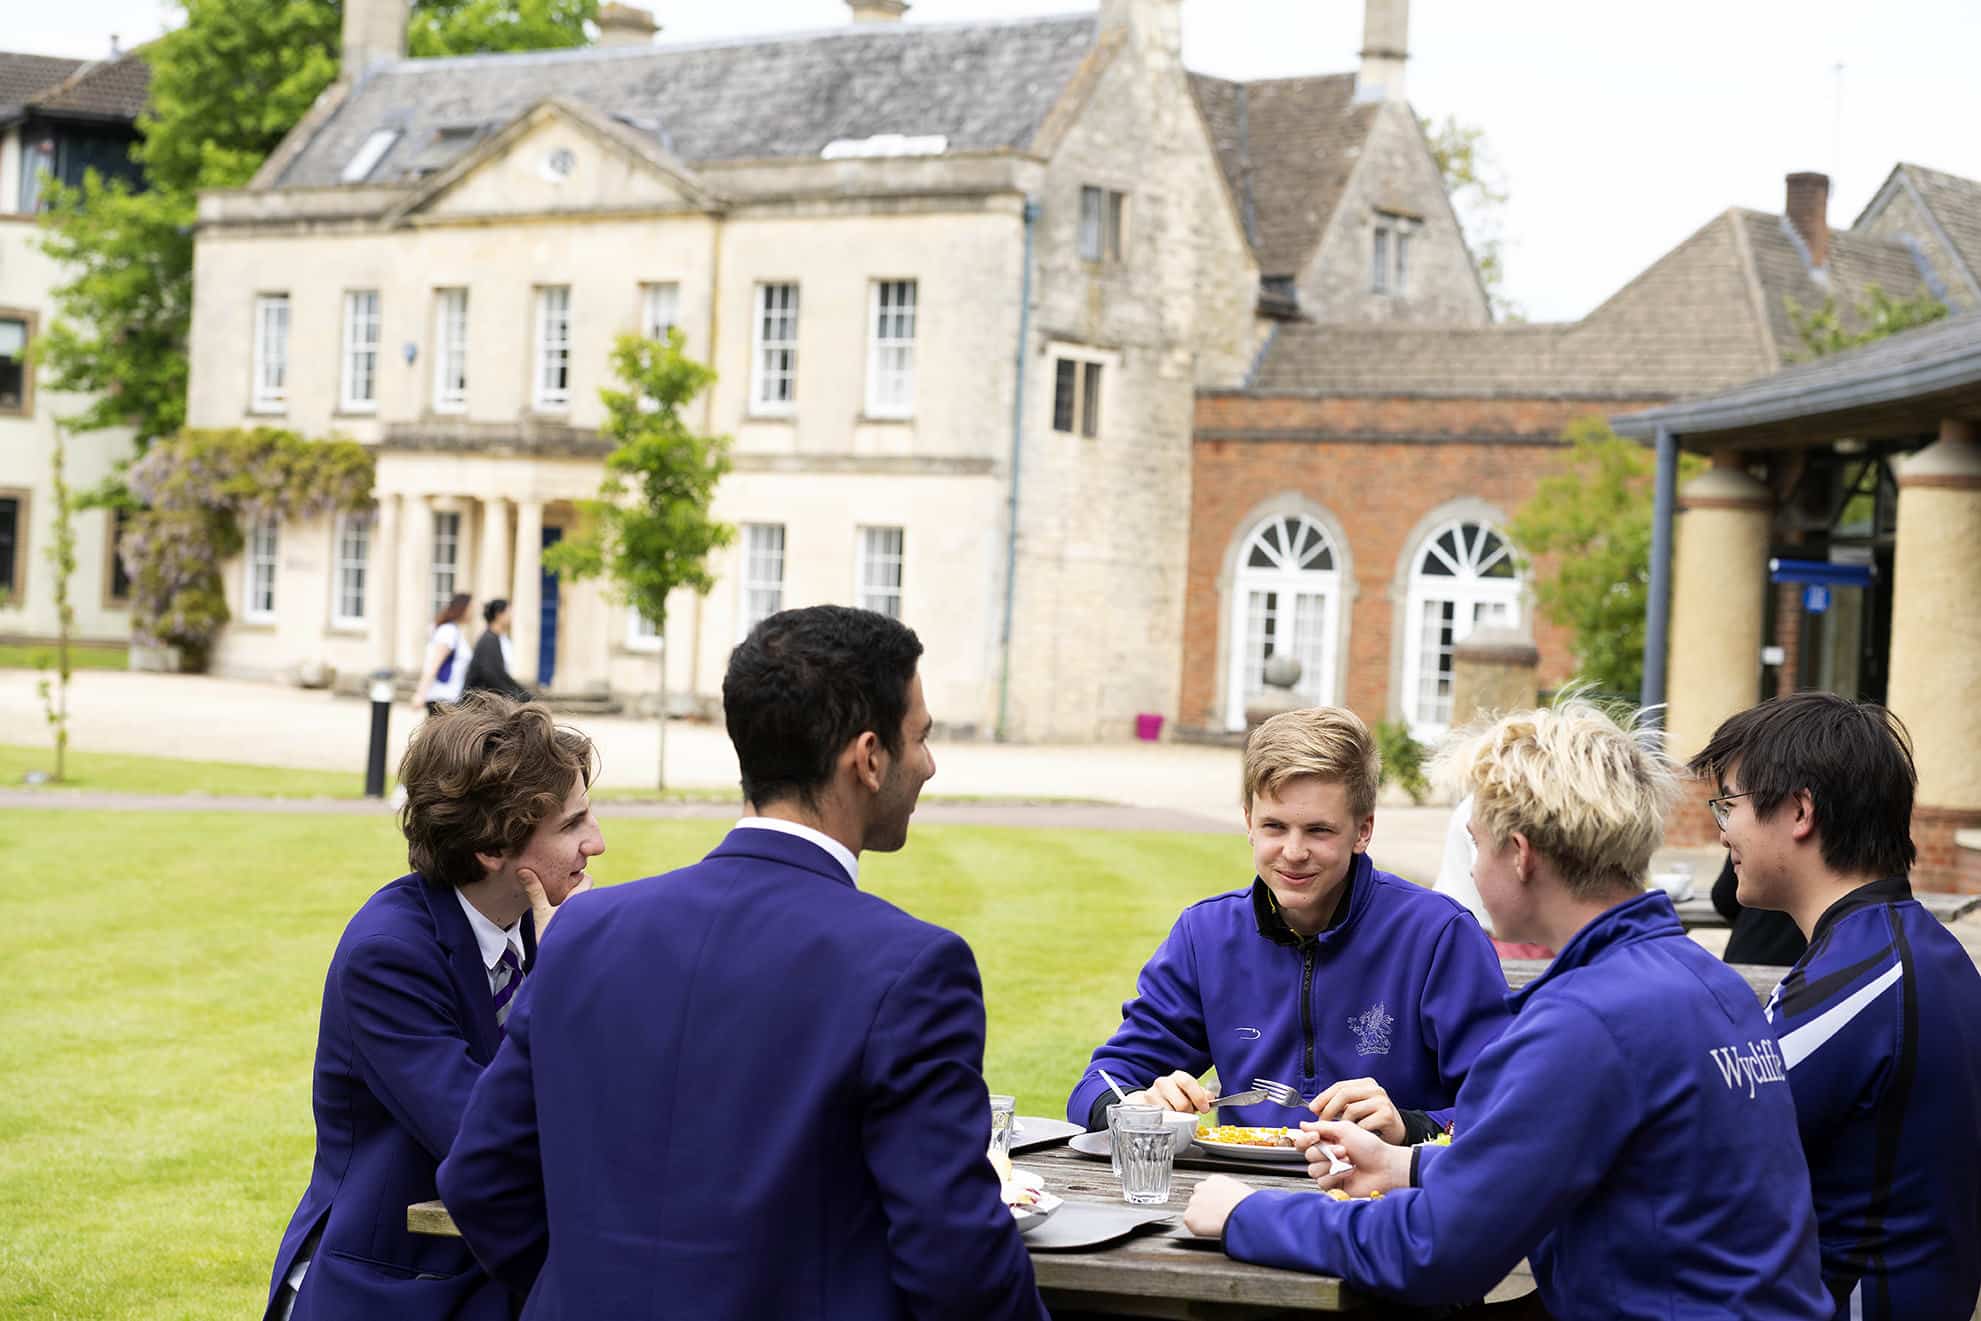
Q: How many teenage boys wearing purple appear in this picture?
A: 5